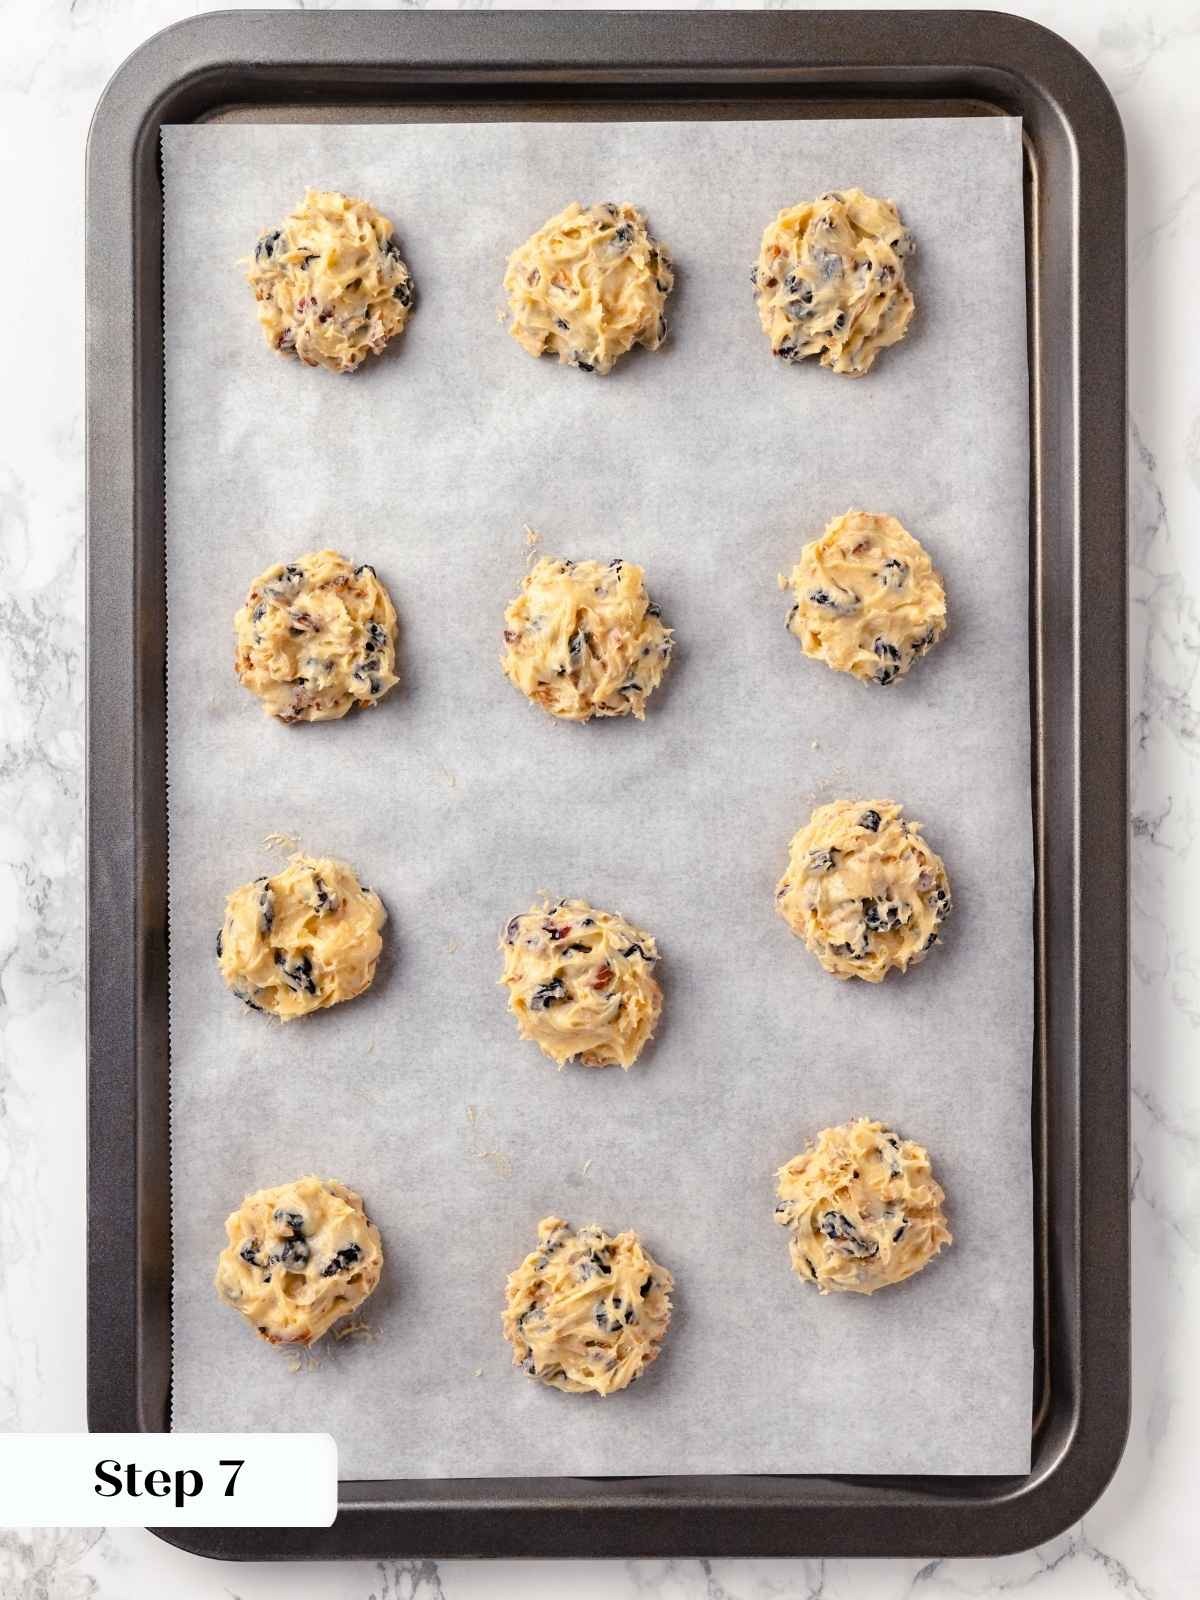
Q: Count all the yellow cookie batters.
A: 12